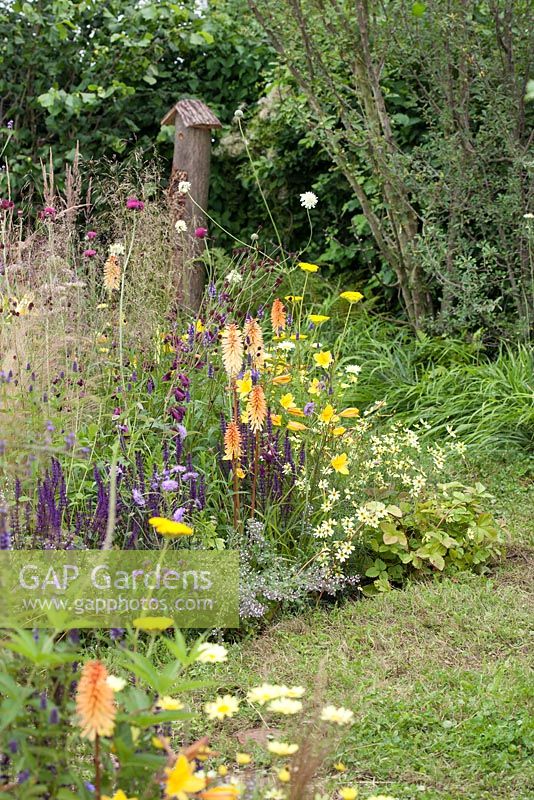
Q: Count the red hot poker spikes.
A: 7